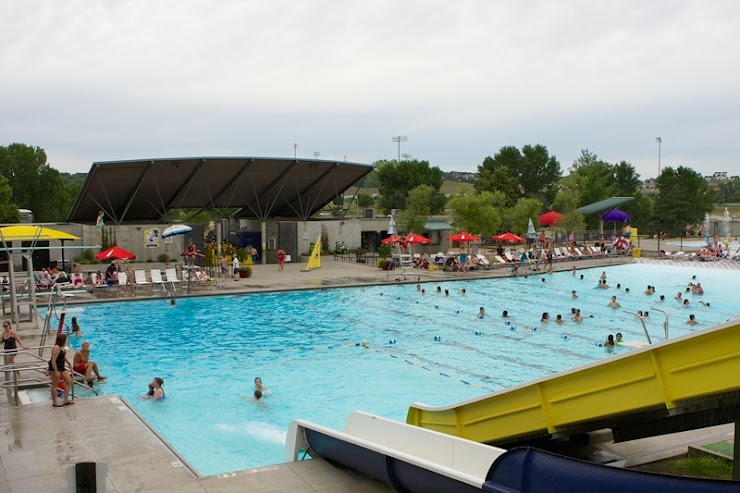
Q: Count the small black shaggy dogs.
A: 0